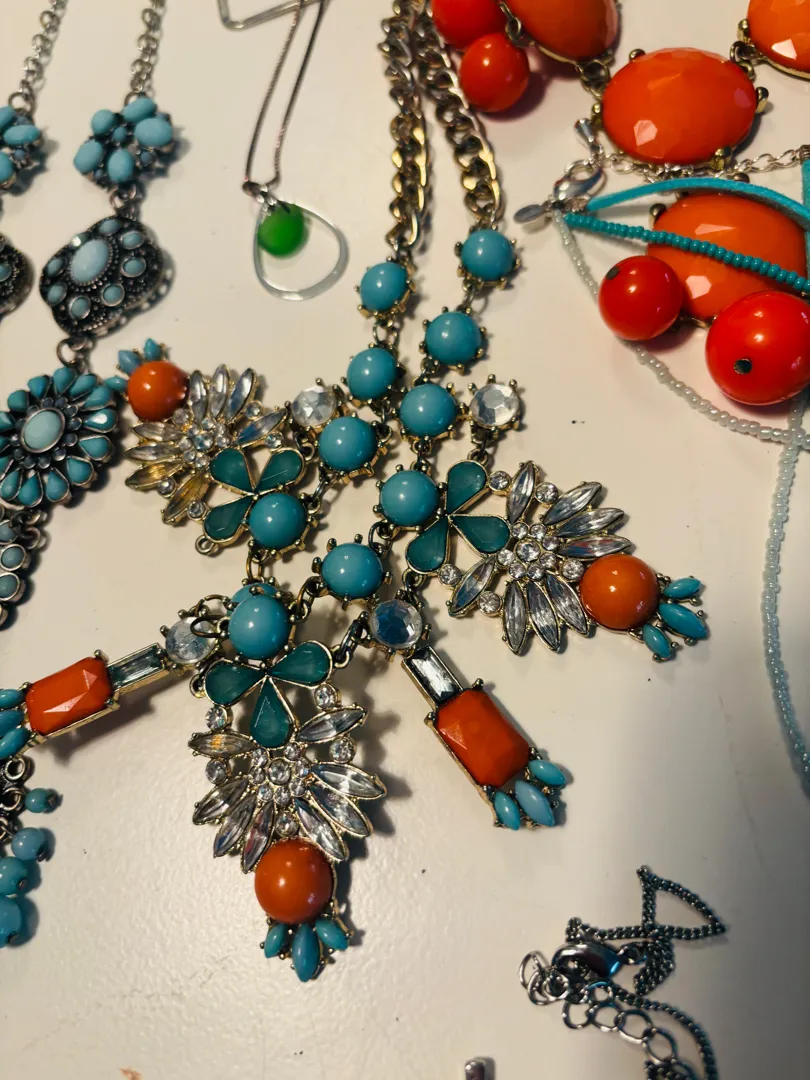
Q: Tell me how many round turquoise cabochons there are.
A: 11